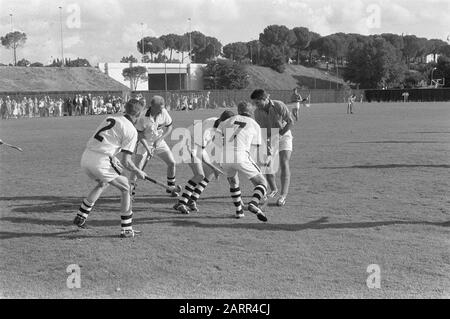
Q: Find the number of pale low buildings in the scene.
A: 1